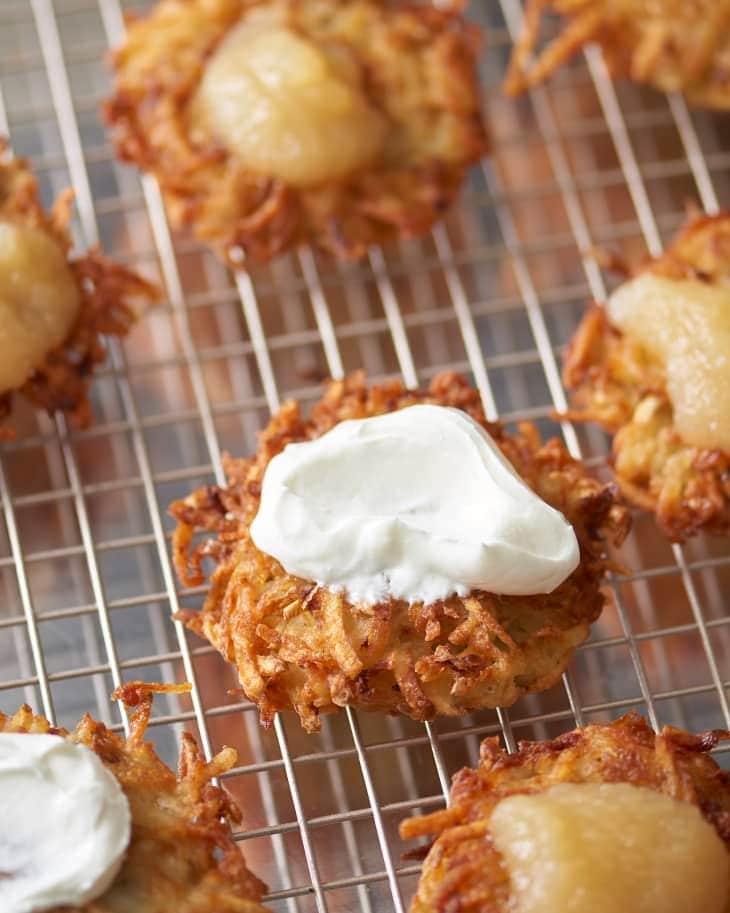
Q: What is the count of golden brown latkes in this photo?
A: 7